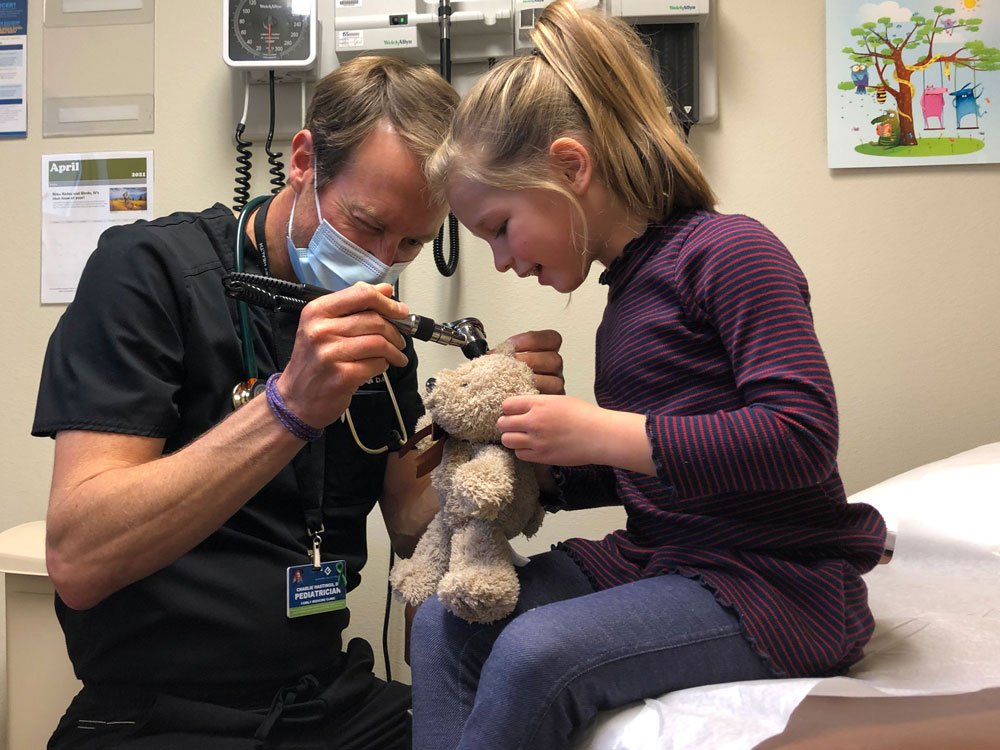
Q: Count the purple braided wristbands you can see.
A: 1